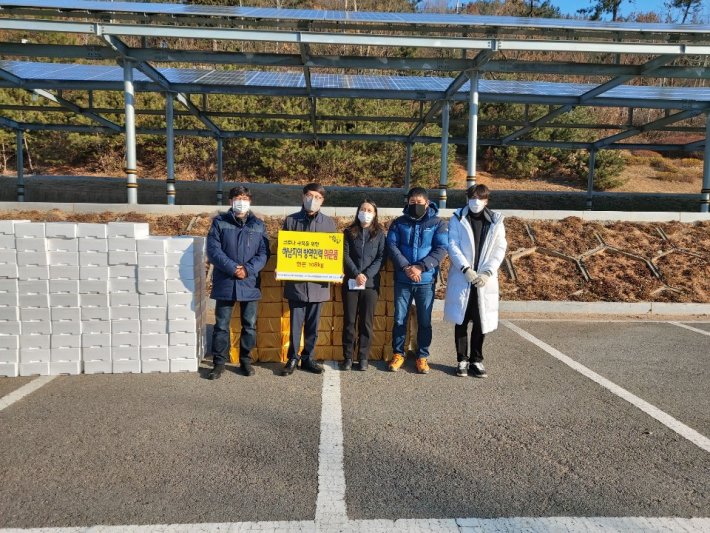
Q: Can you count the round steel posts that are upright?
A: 9